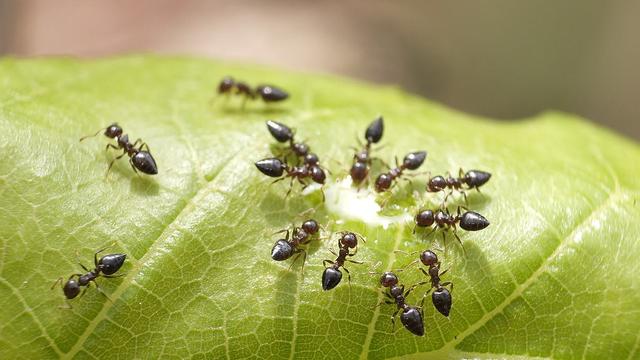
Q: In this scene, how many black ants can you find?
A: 13